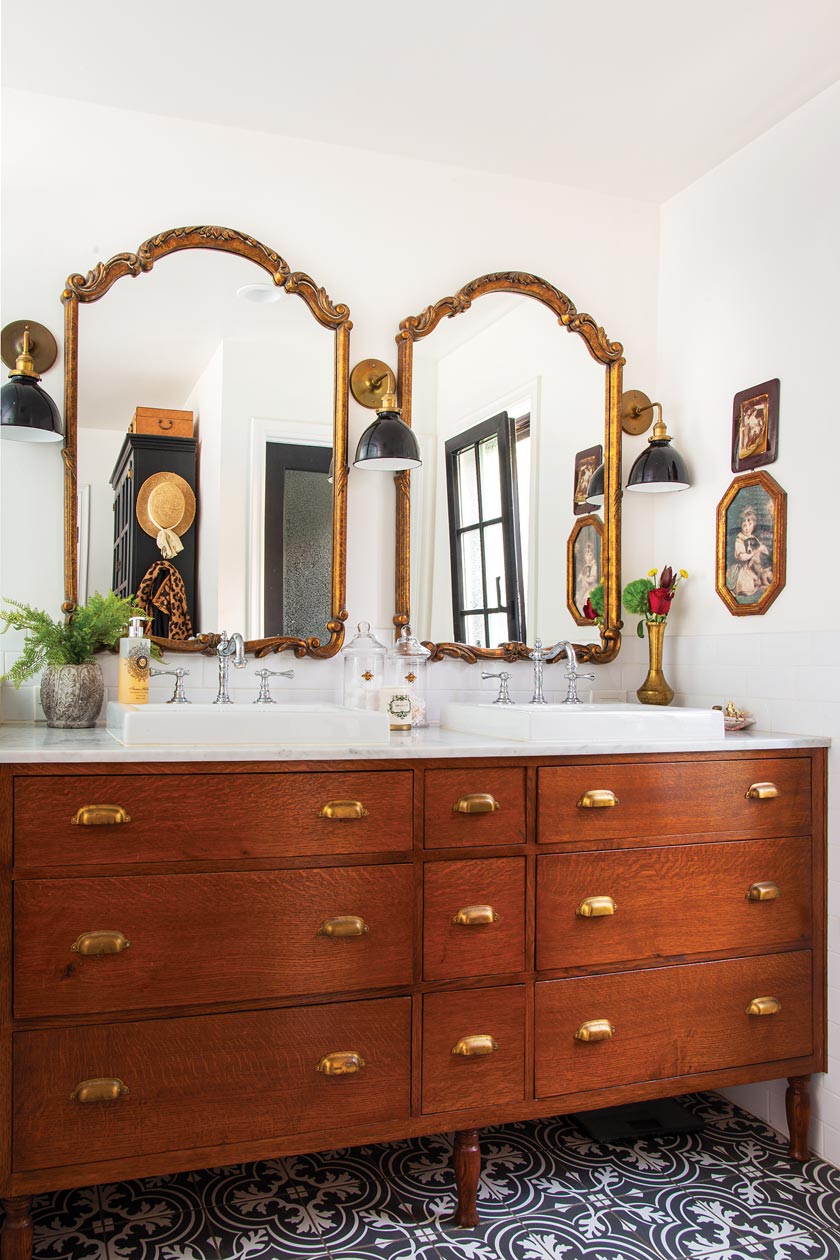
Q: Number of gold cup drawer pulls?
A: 15